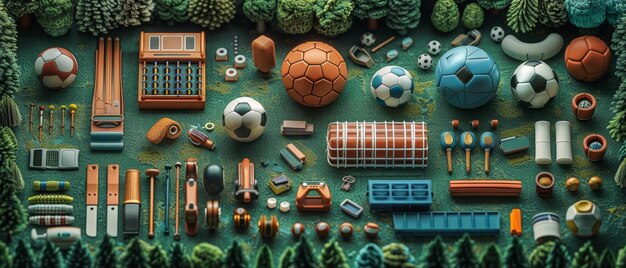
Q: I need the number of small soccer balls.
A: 4